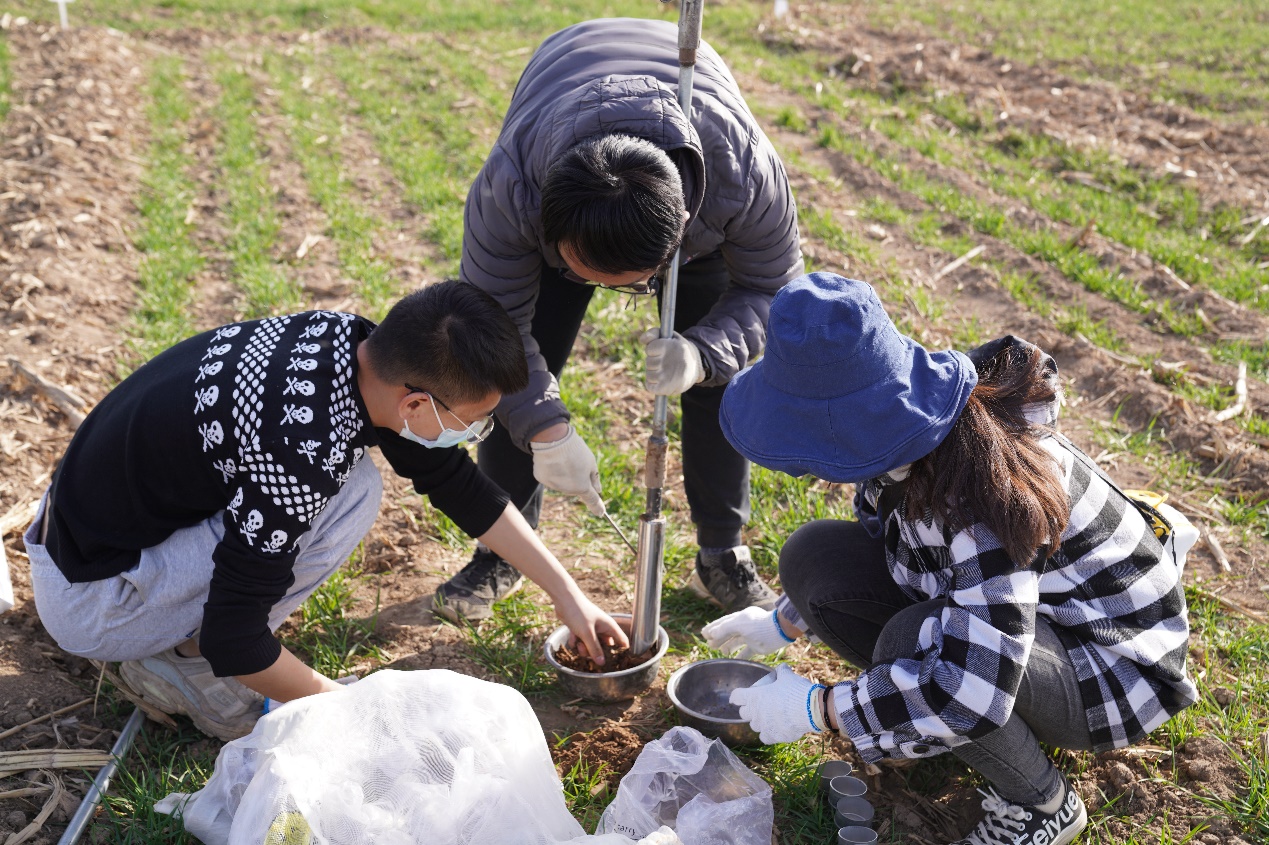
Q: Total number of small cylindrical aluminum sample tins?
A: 4